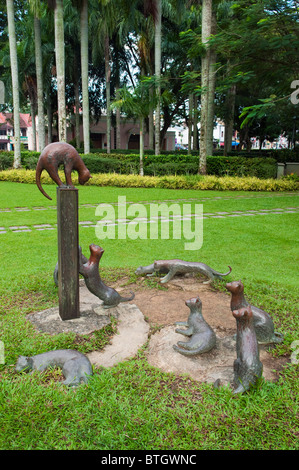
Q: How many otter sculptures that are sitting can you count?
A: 3